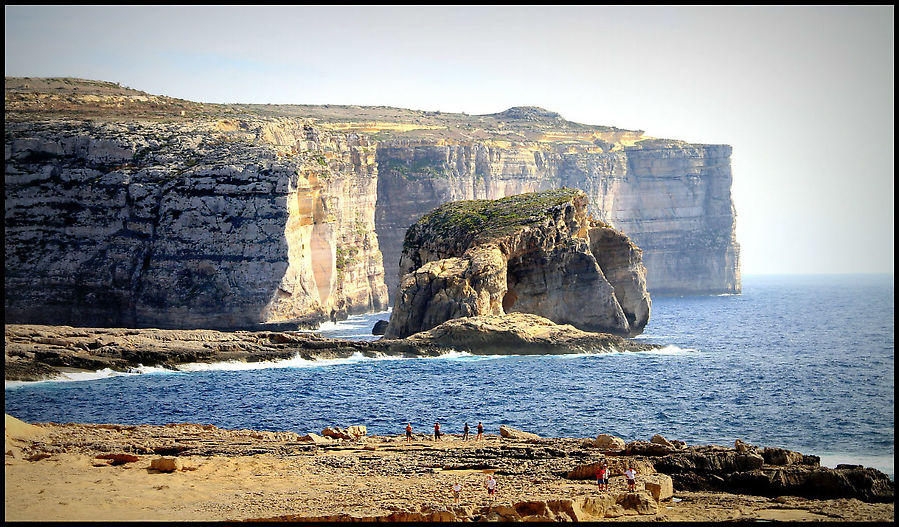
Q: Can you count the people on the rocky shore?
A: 9